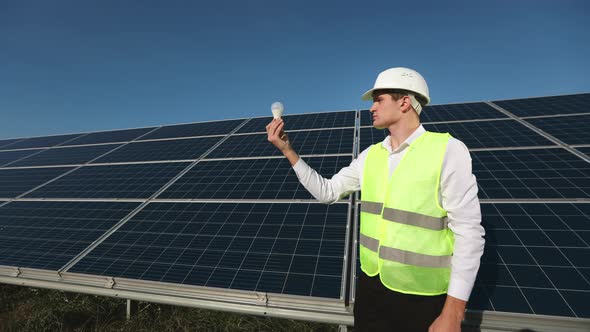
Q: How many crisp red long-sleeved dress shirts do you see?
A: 0